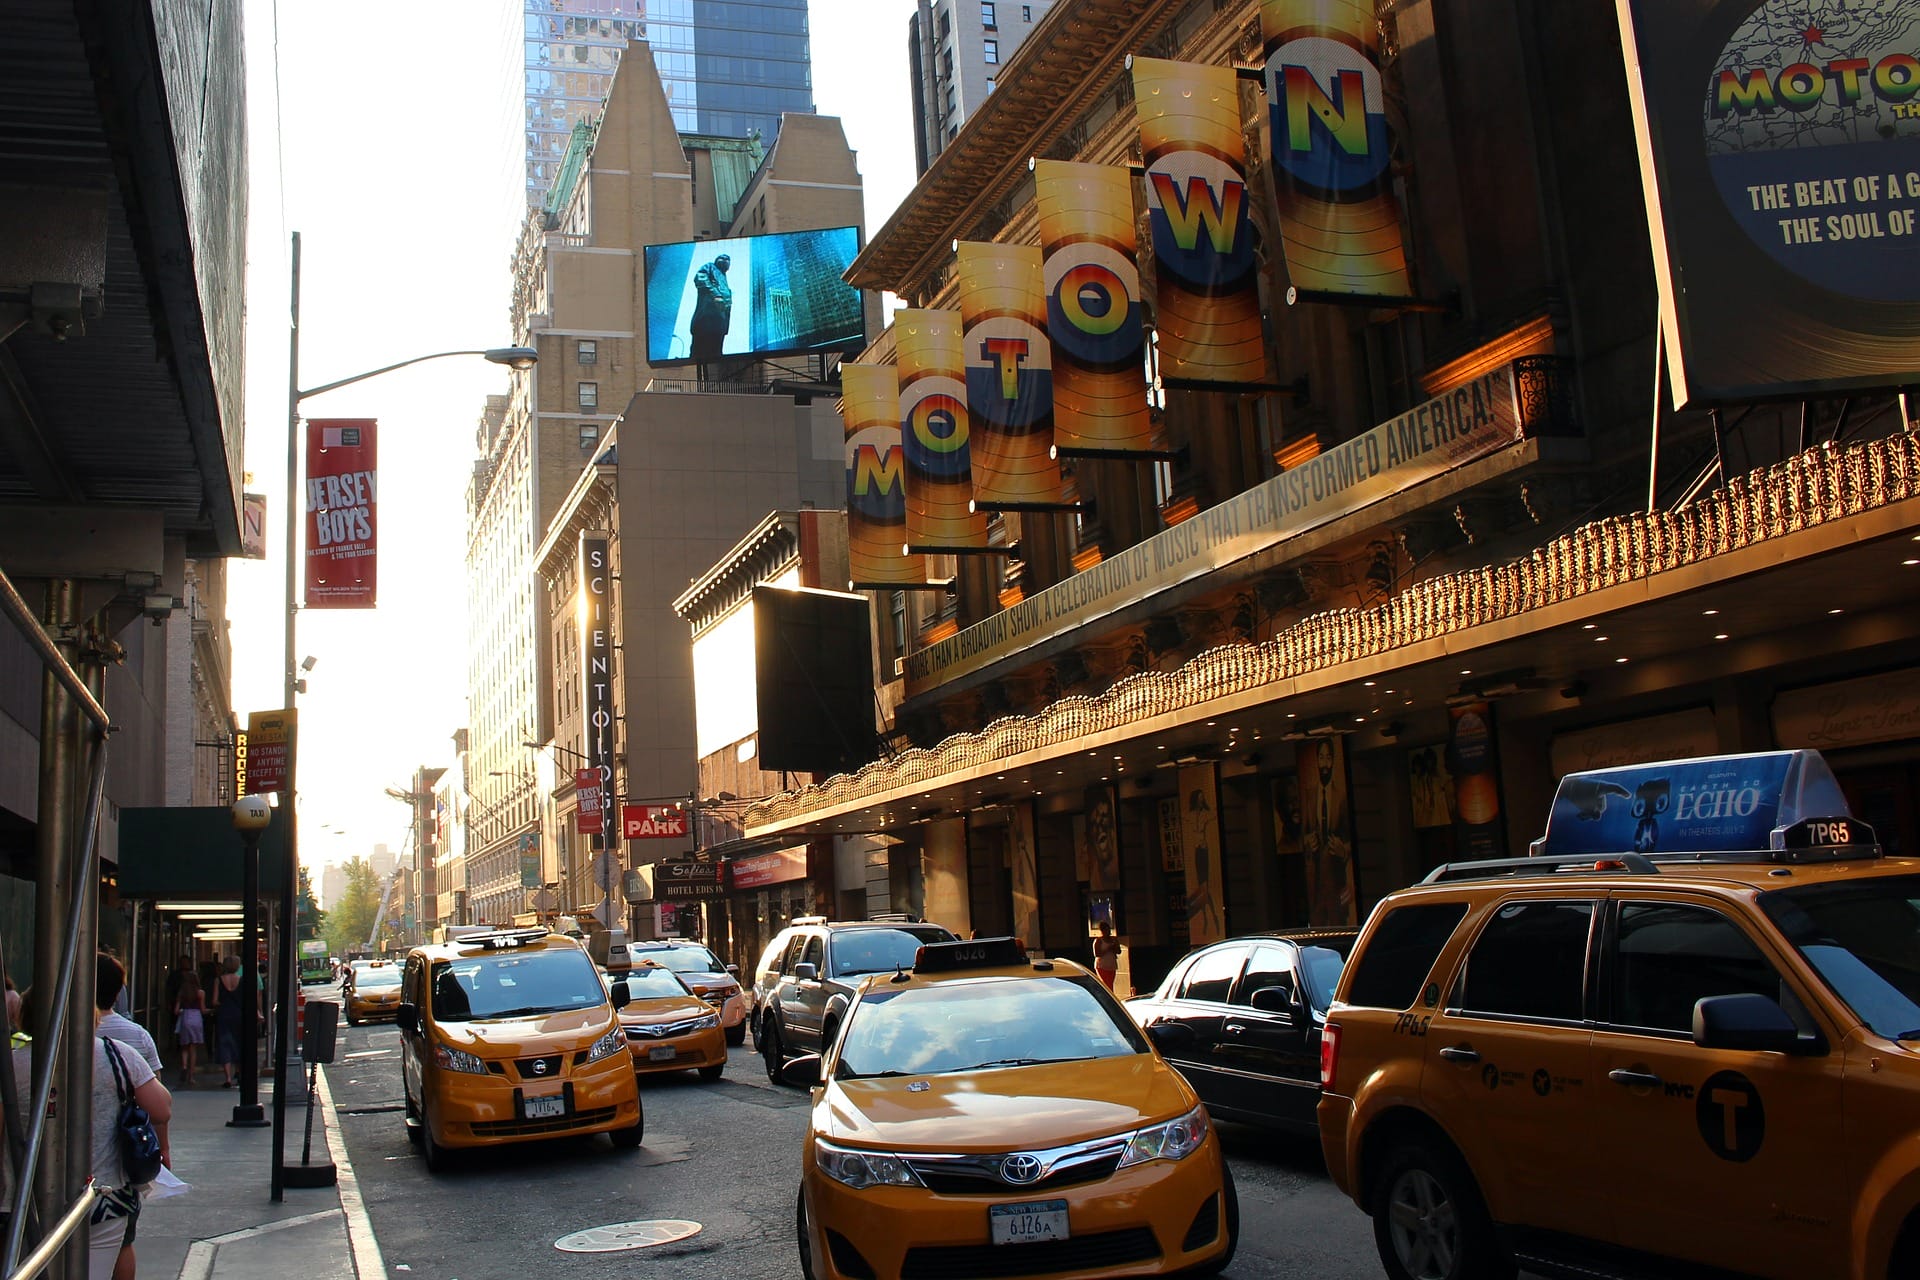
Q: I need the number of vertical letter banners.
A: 6